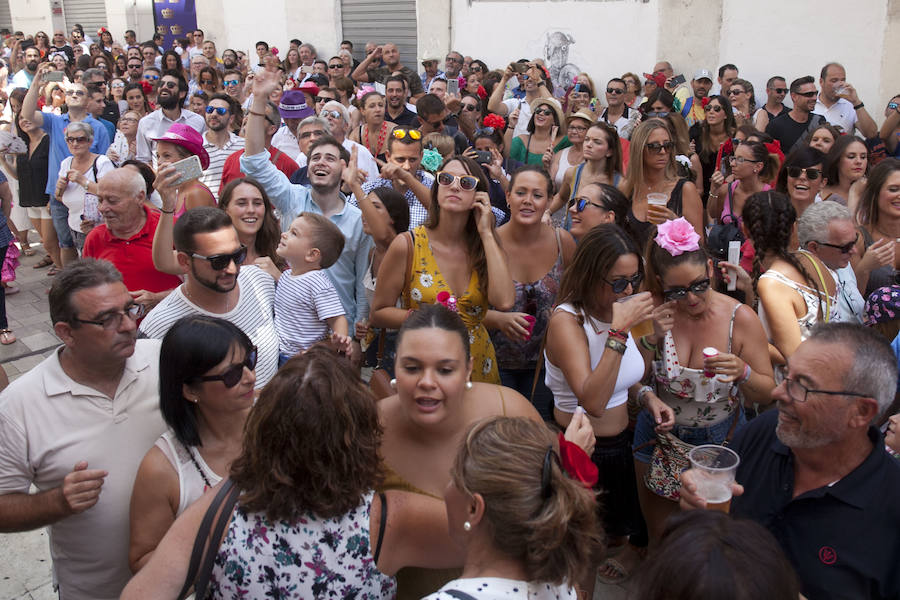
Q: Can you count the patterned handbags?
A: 1